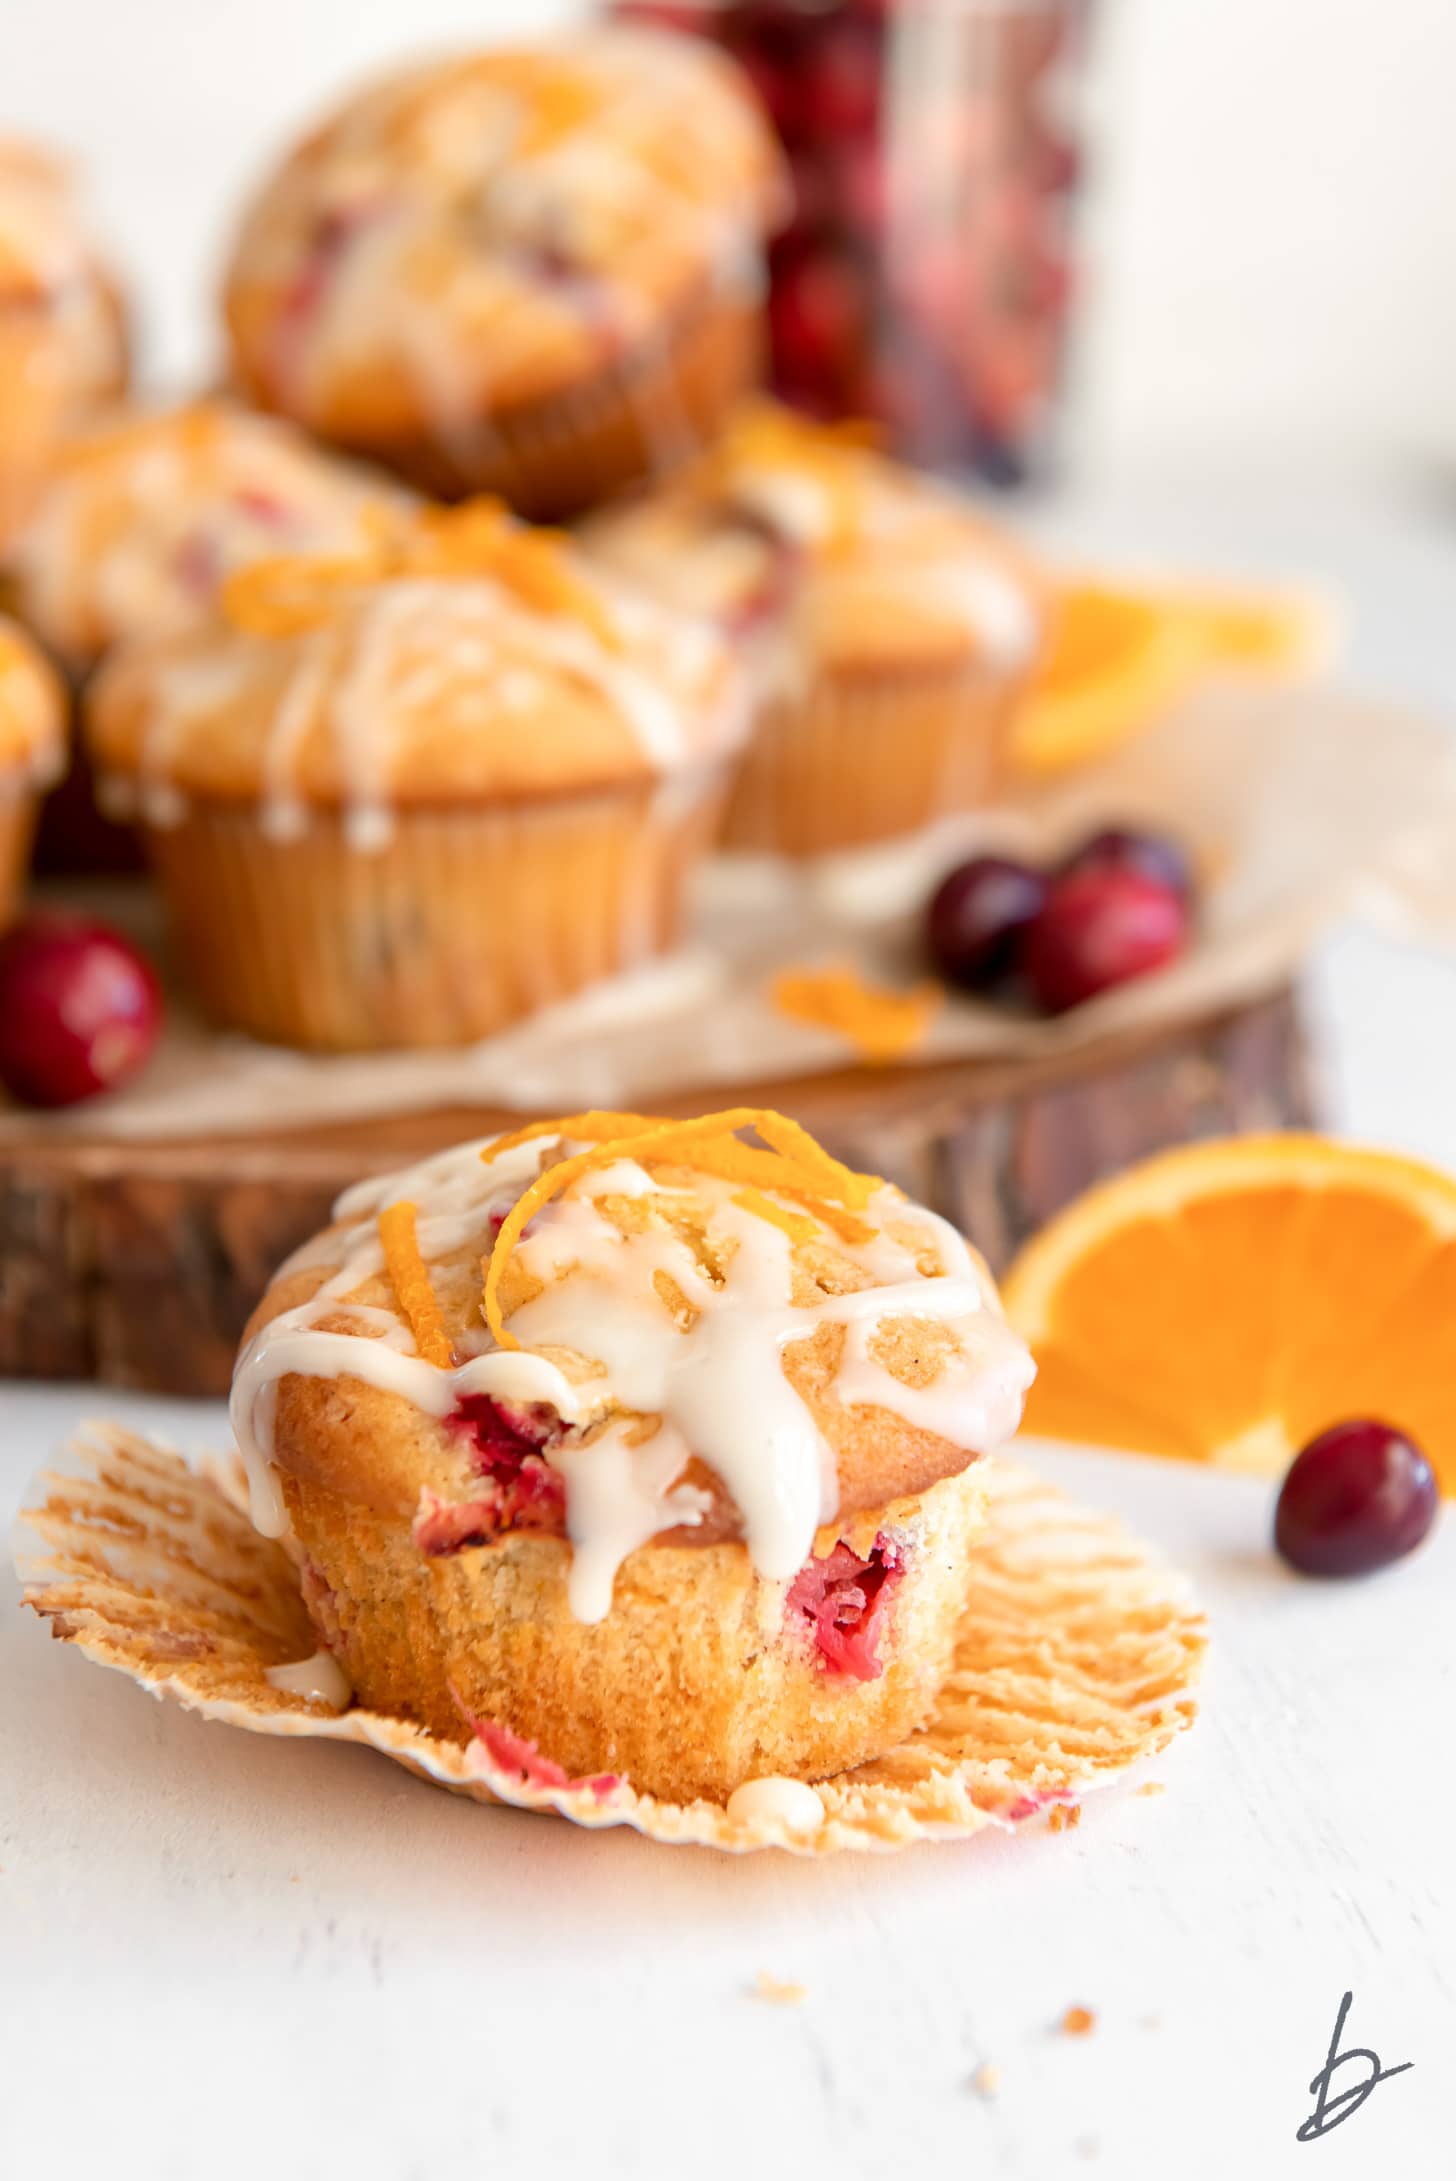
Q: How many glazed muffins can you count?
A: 7